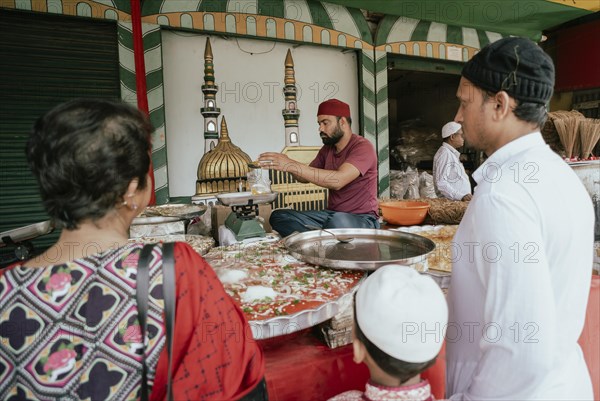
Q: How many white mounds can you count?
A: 2